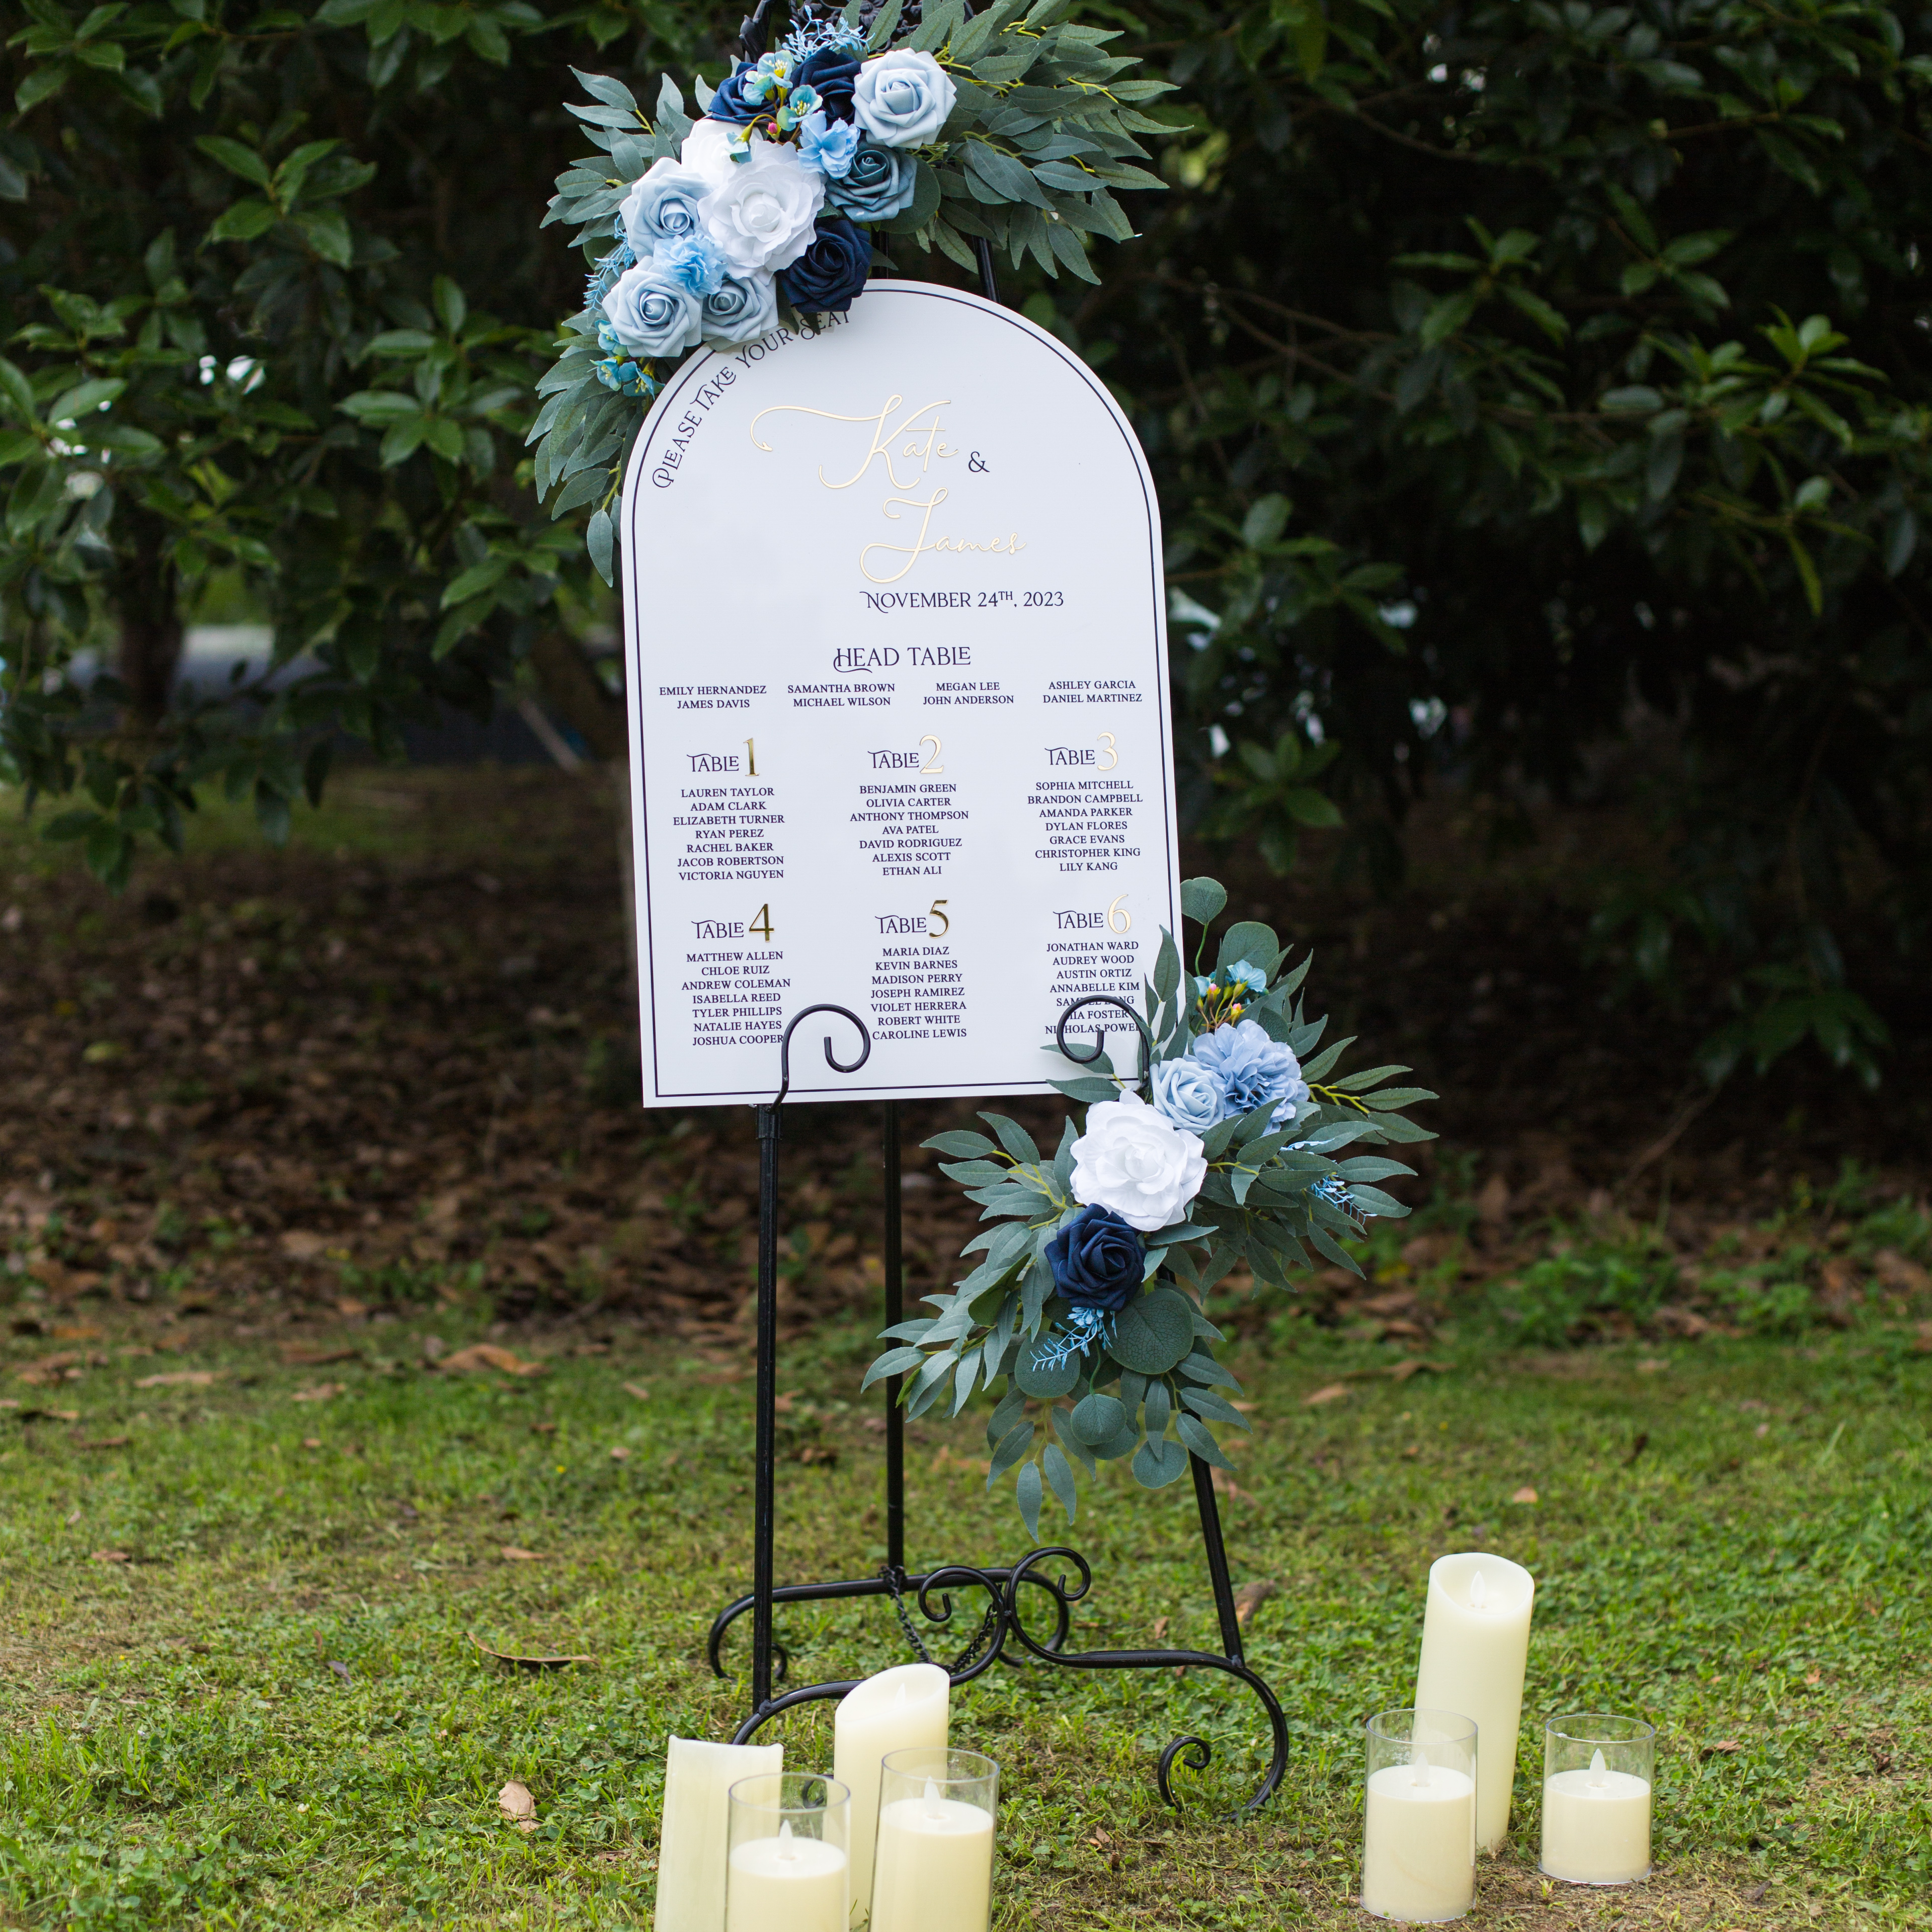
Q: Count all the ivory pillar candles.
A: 7